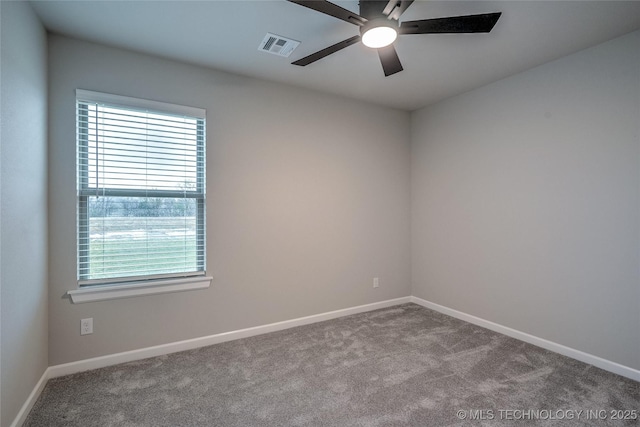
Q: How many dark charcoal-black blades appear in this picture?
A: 5